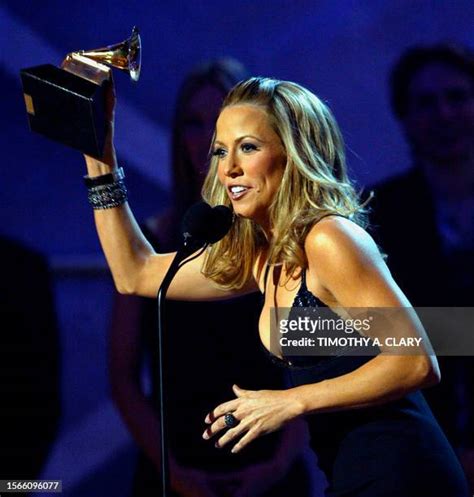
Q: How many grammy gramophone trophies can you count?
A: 1